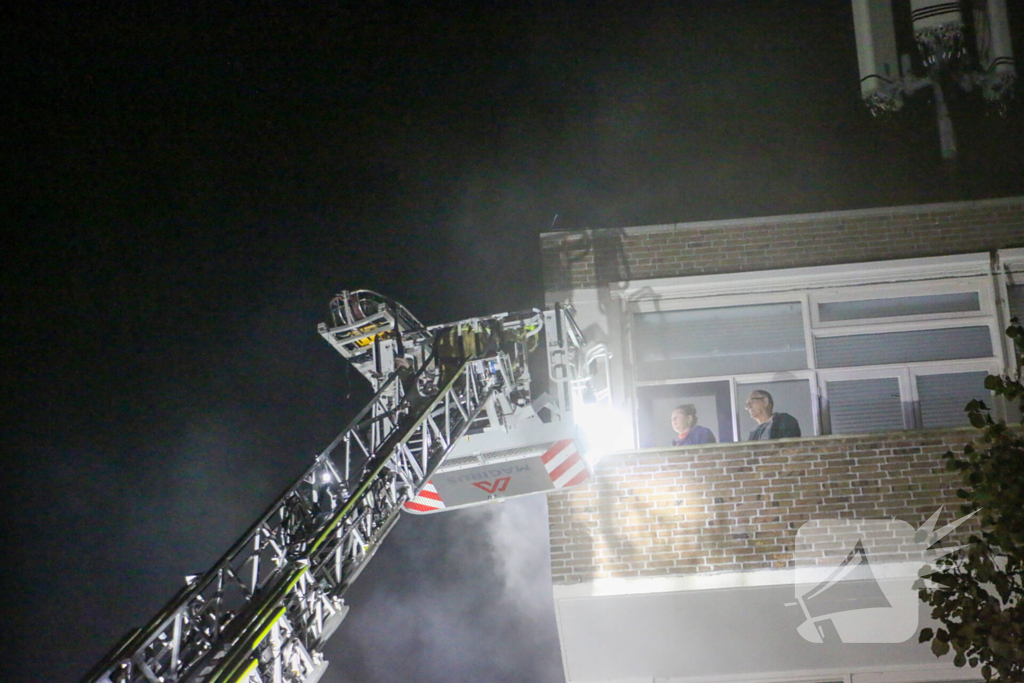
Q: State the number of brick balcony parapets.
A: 1